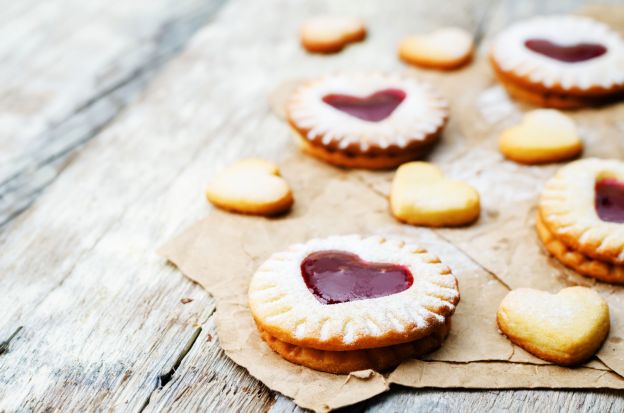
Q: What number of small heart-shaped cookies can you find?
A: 6